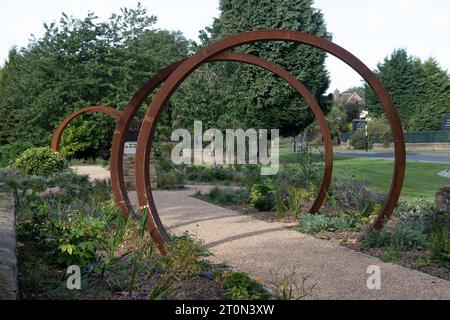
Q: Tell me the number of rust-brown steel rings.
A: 3